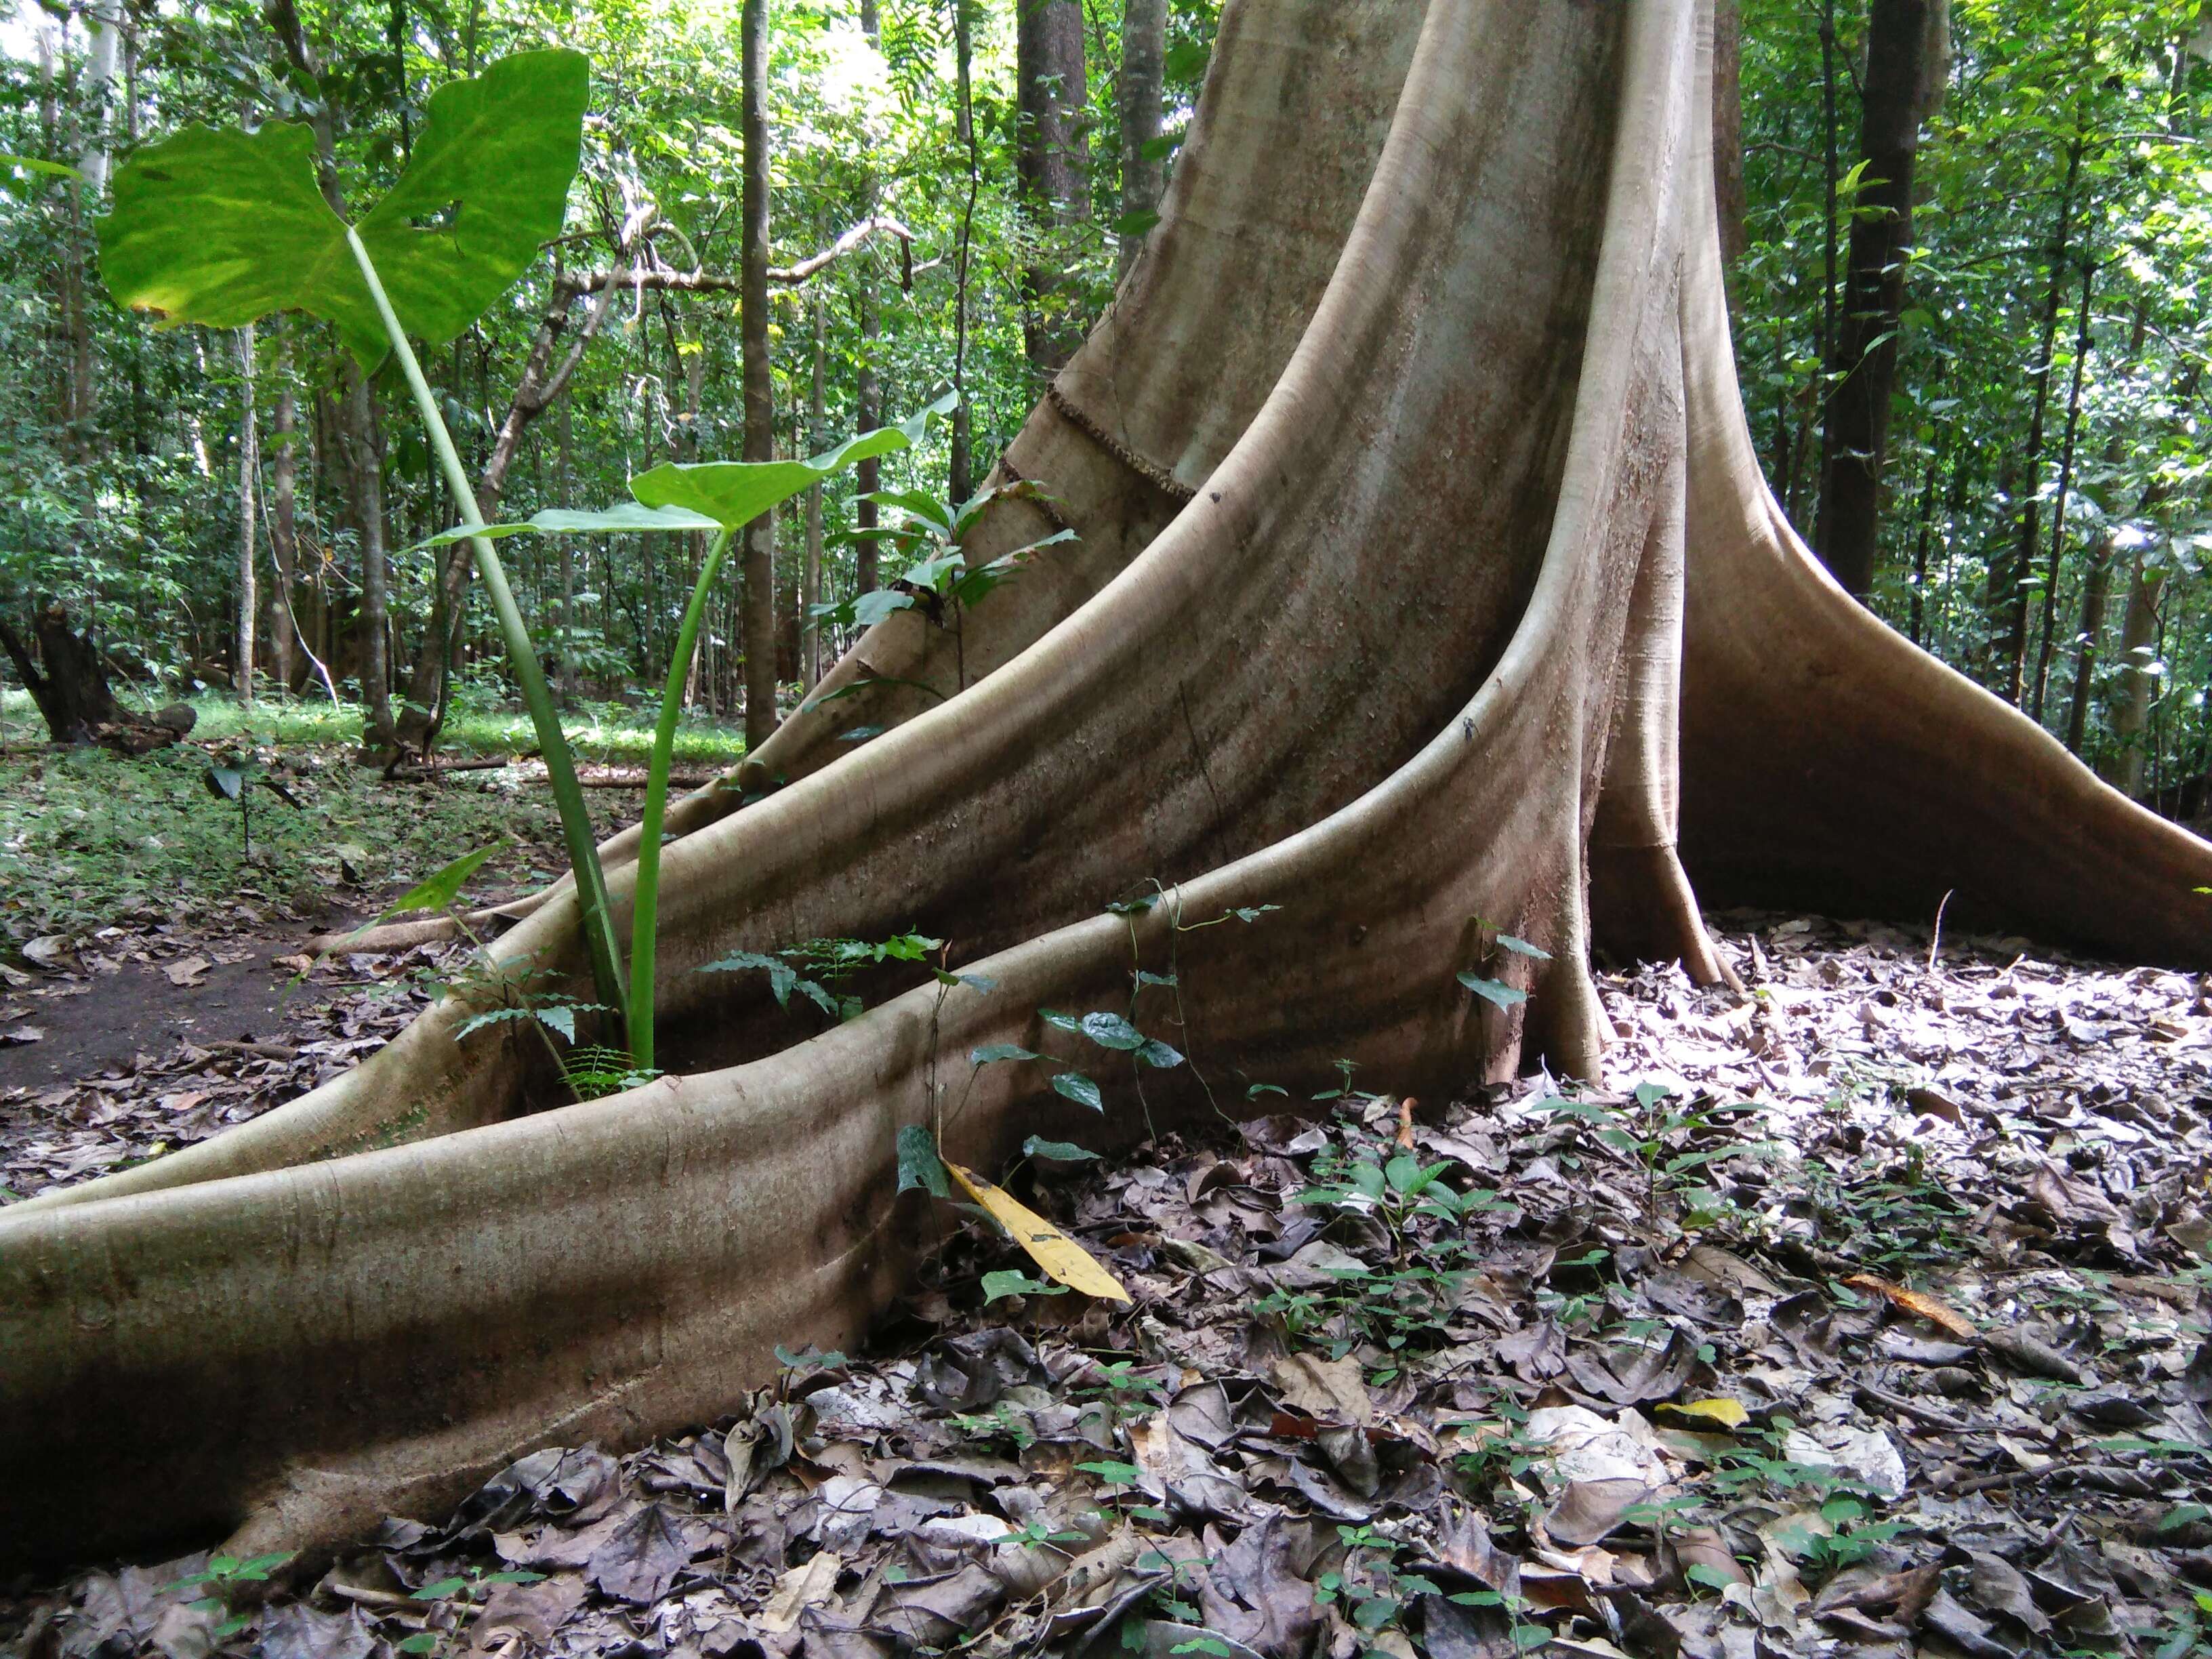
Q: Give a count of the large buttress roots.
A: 4